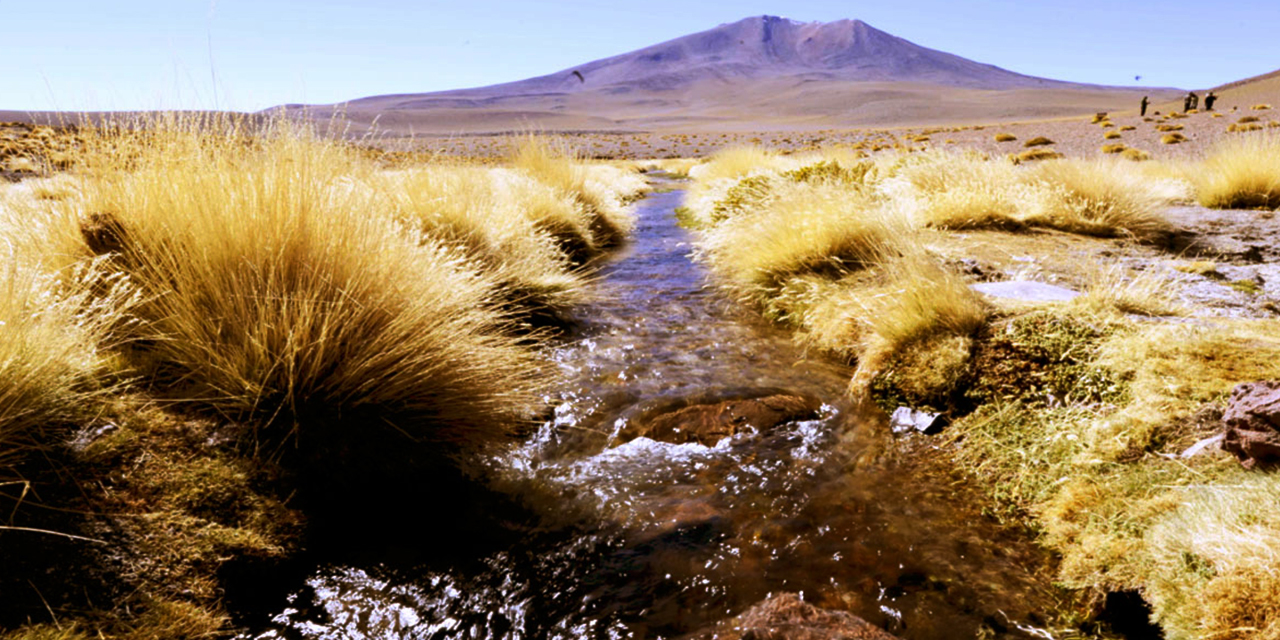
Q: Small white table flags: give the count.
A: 0